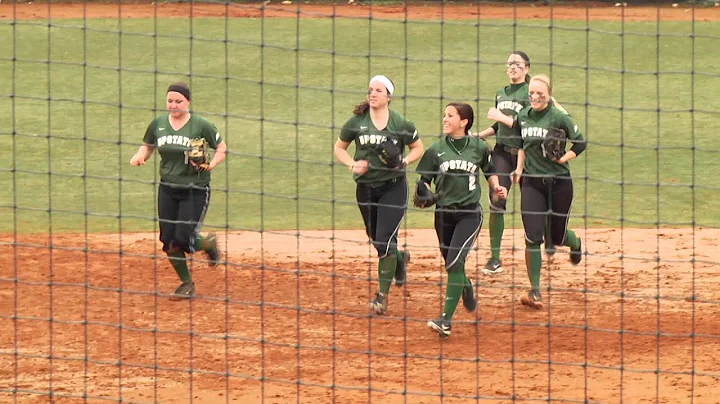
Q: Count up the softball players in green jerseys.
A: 5